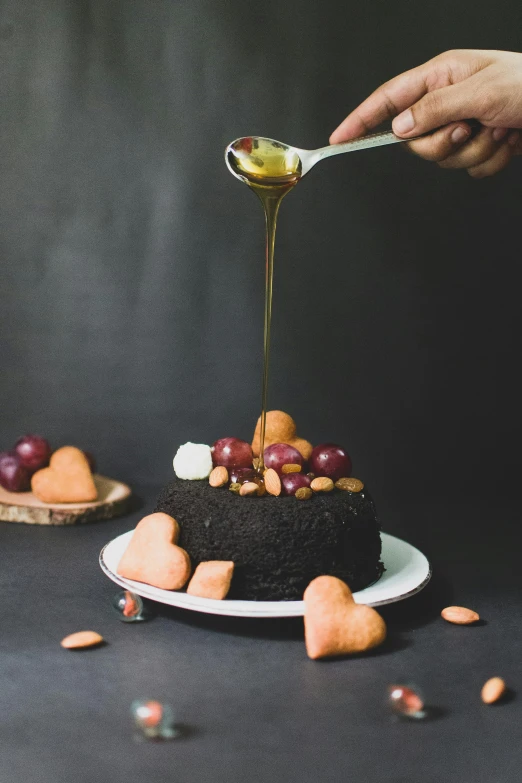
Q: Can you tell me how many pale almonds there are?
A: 7